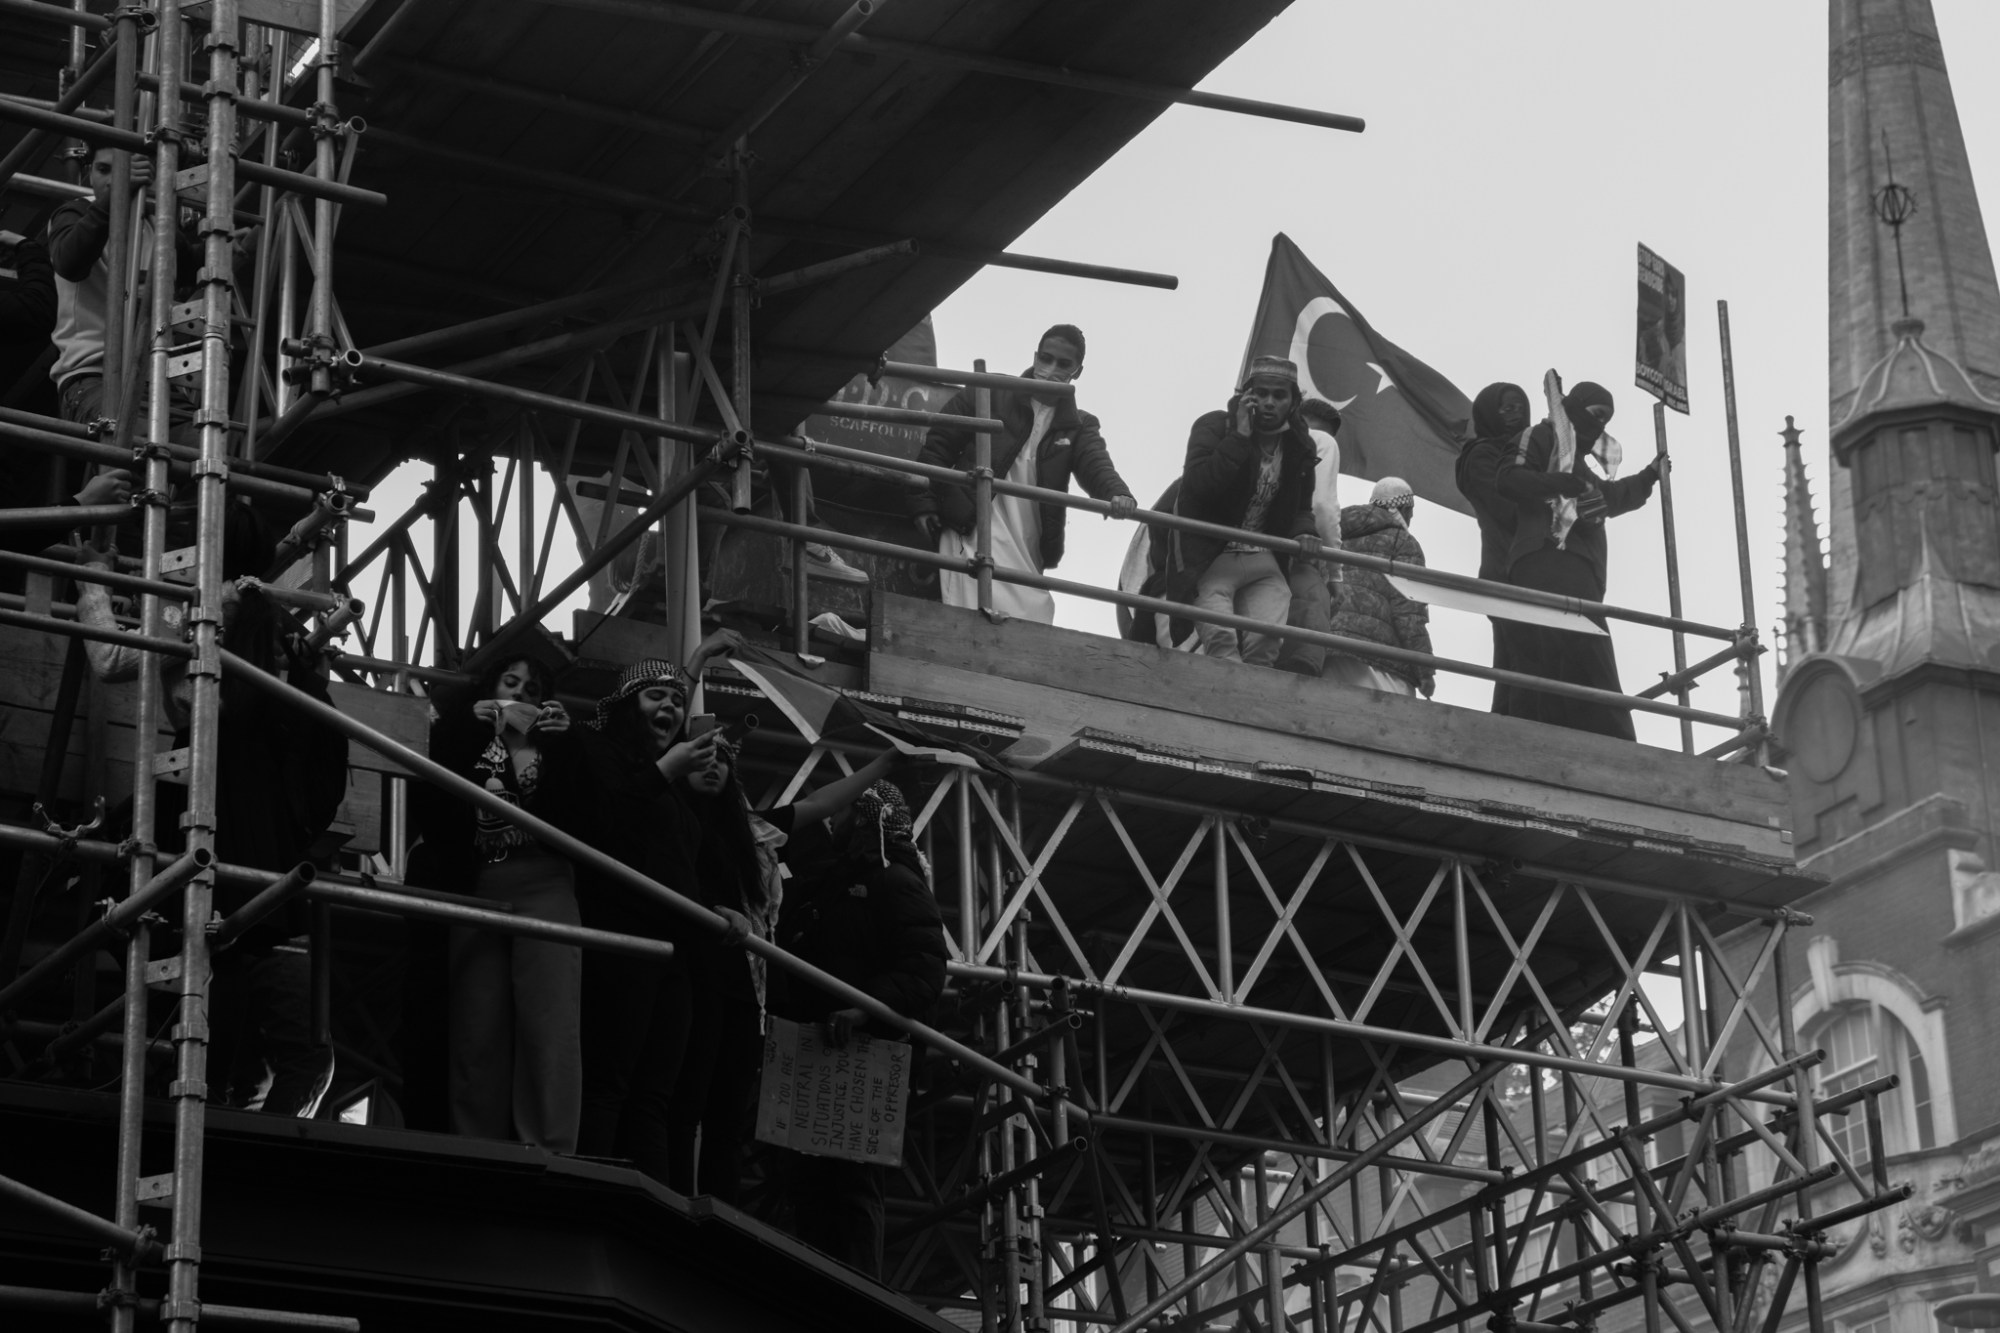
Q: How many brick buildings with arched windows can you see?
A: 1